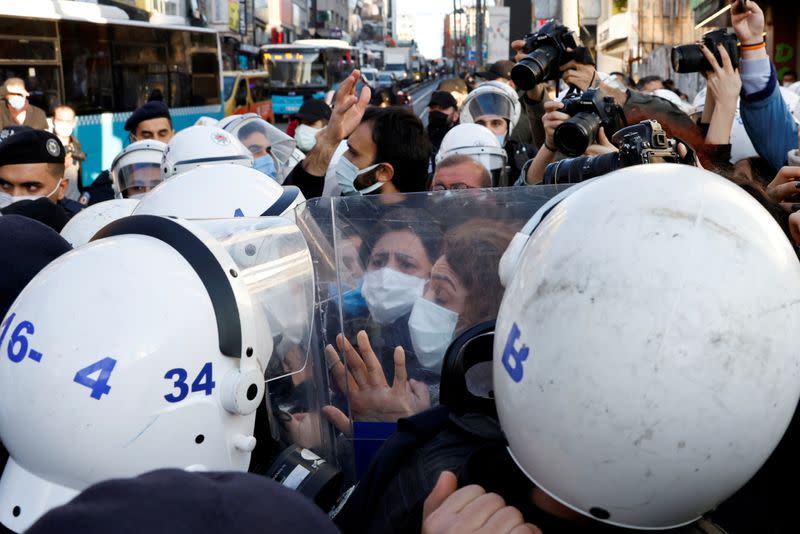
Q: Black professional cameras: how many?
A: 4